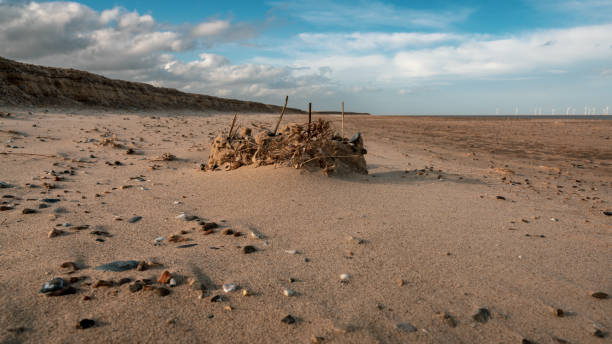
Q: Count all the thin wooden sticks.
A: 4